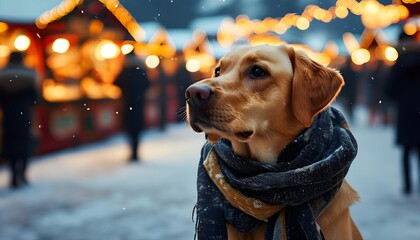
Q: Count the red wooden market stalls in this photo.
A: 1